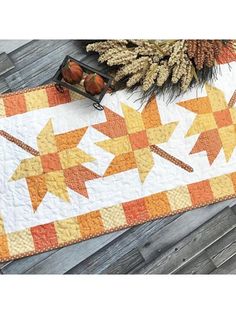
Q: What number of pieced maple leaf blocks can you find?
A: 3